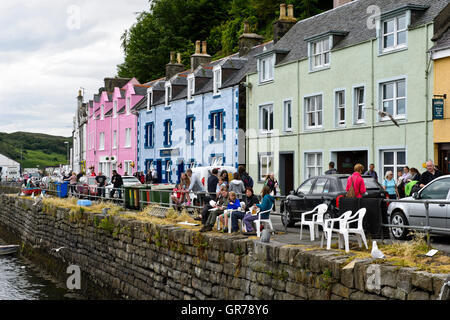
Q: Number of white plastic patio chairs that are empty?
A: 3